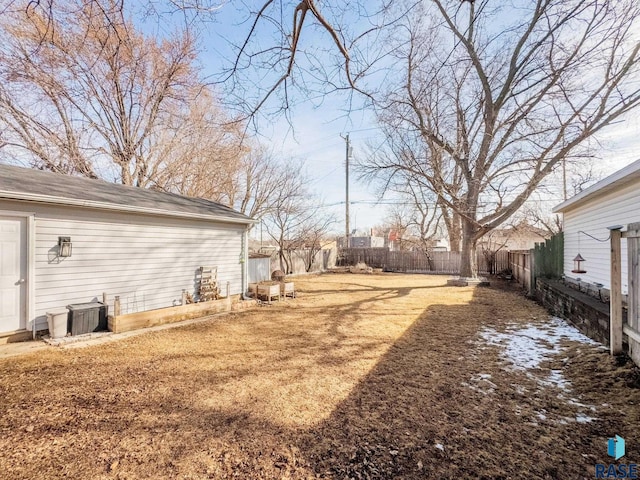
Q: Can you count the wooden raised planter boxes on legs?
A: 2